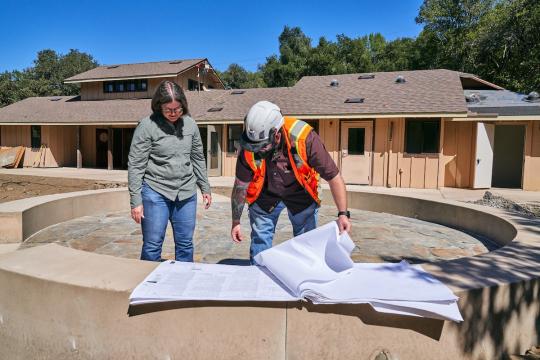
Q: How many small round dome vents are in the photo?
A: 4